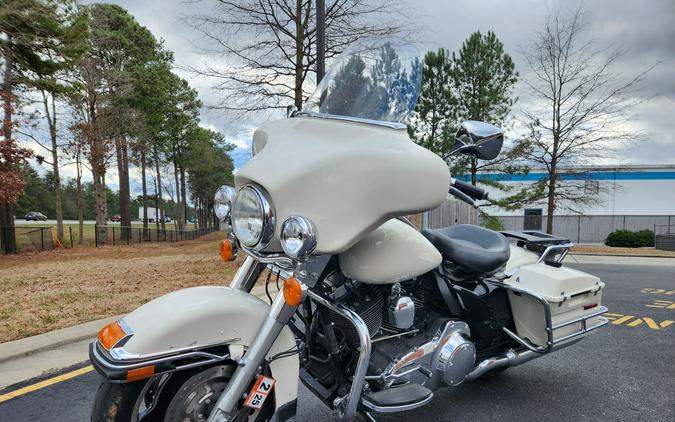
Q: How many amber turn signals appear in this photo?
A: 2